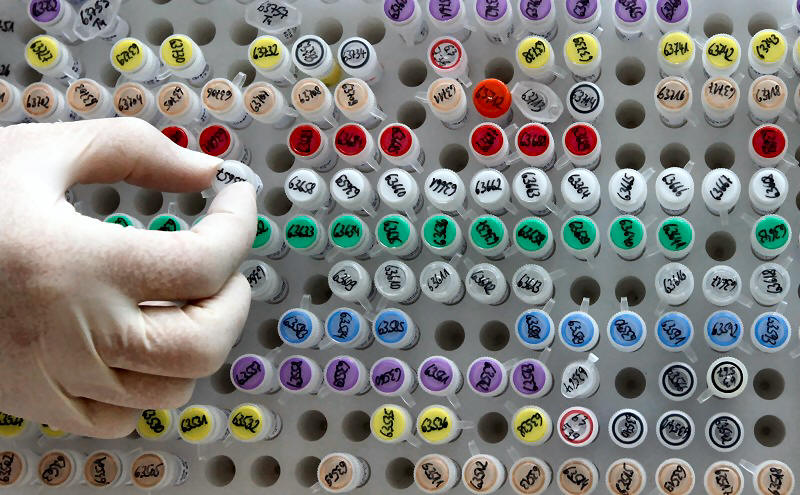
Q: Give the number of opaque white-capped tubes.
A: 12